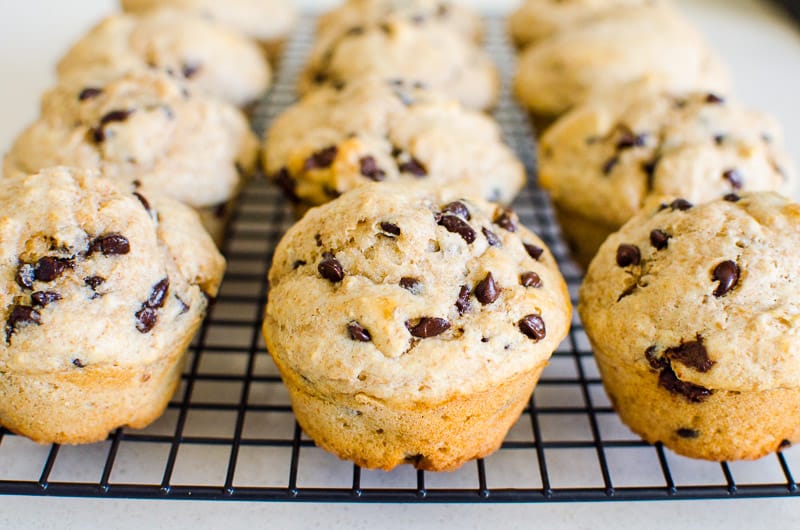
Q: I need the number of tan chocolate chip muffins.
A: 12